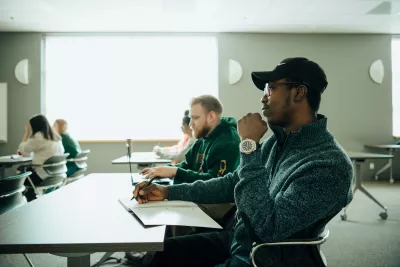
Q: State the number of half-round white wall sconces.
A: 3